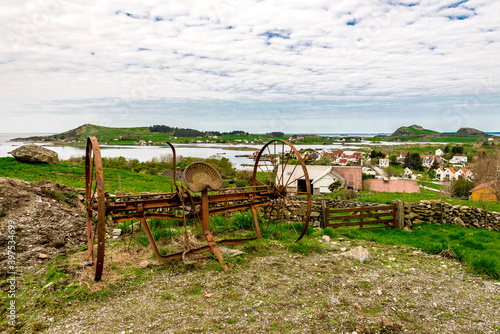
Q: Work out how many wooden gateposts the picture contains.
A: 2